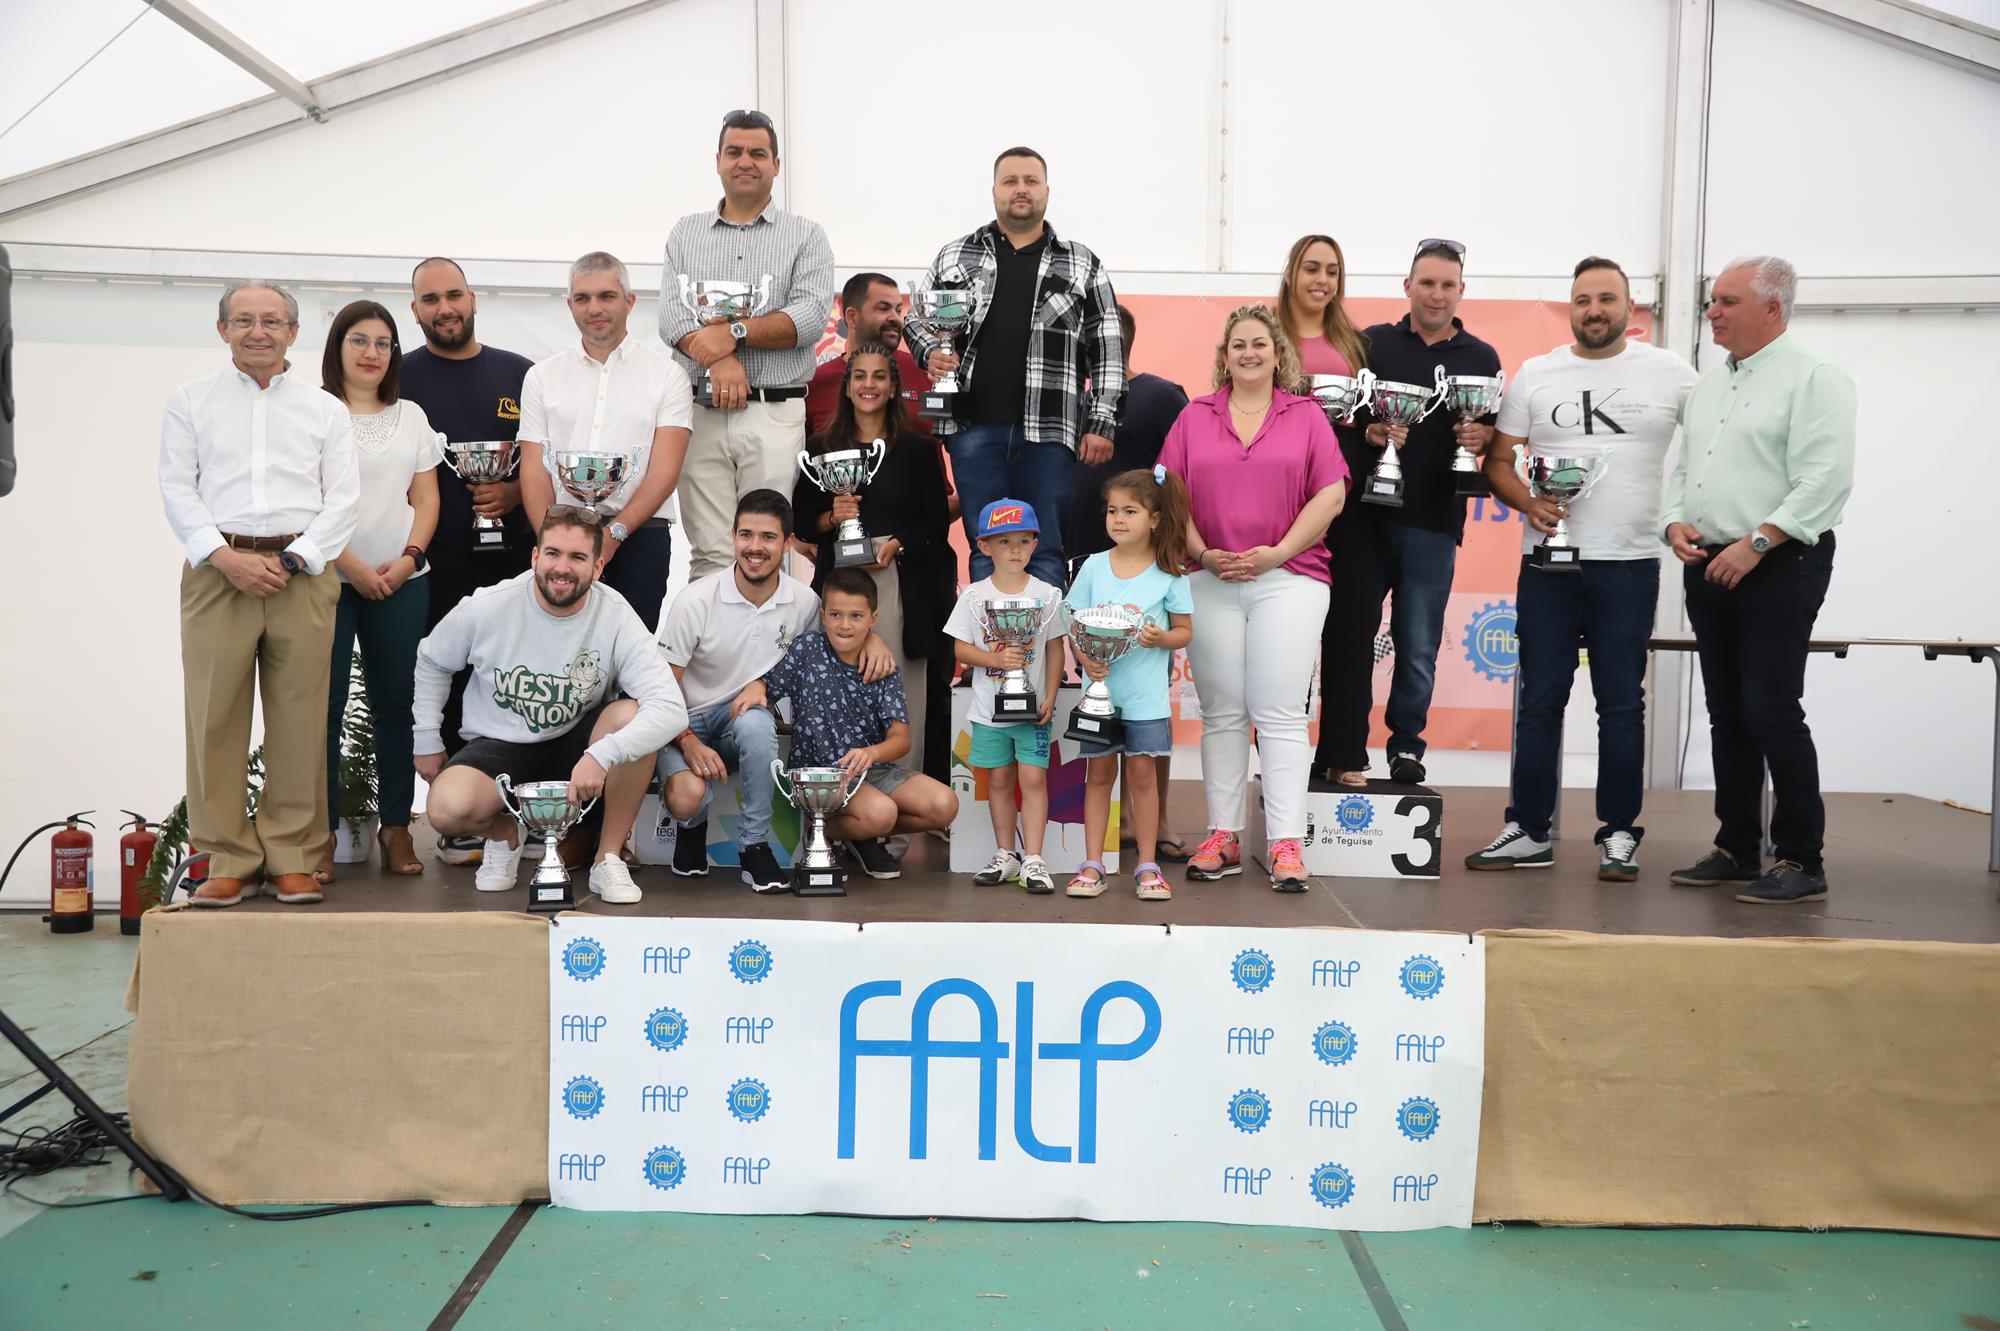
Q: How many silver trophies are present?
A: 13